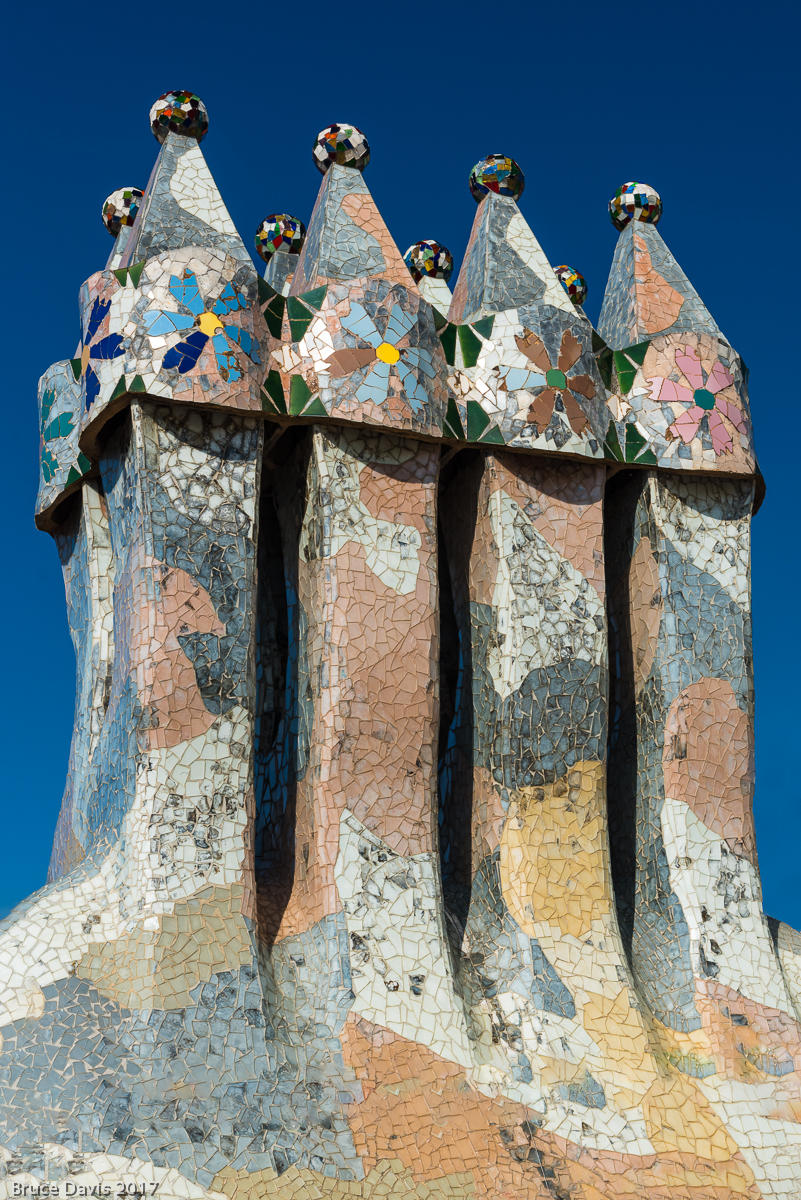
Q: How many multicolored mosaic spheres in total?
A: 8